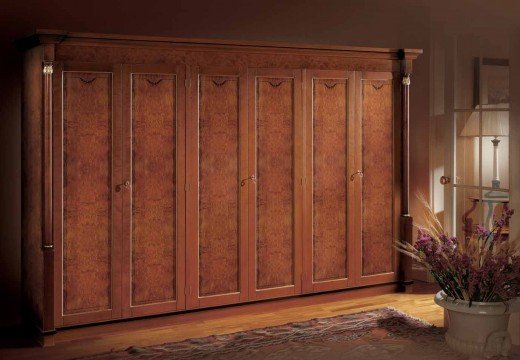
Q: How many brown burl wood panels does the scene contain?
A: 6